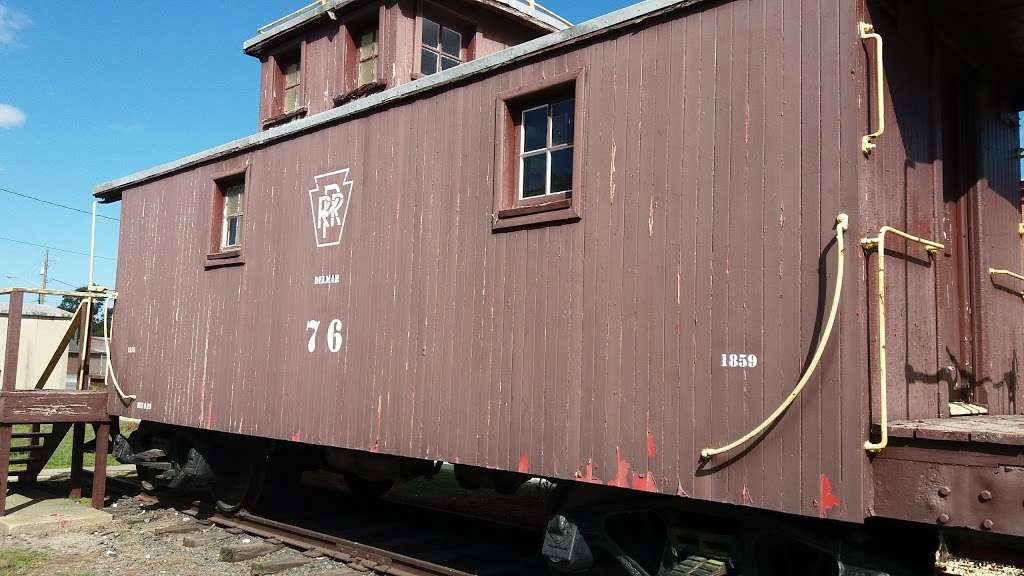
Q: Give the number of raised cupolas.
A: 1